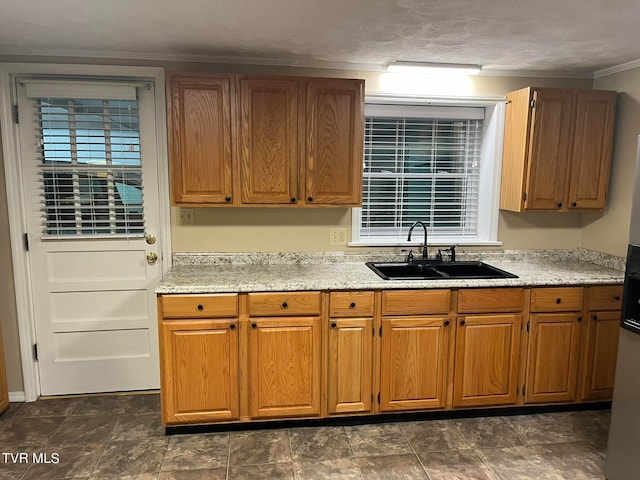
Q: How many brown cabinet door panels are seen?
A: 12